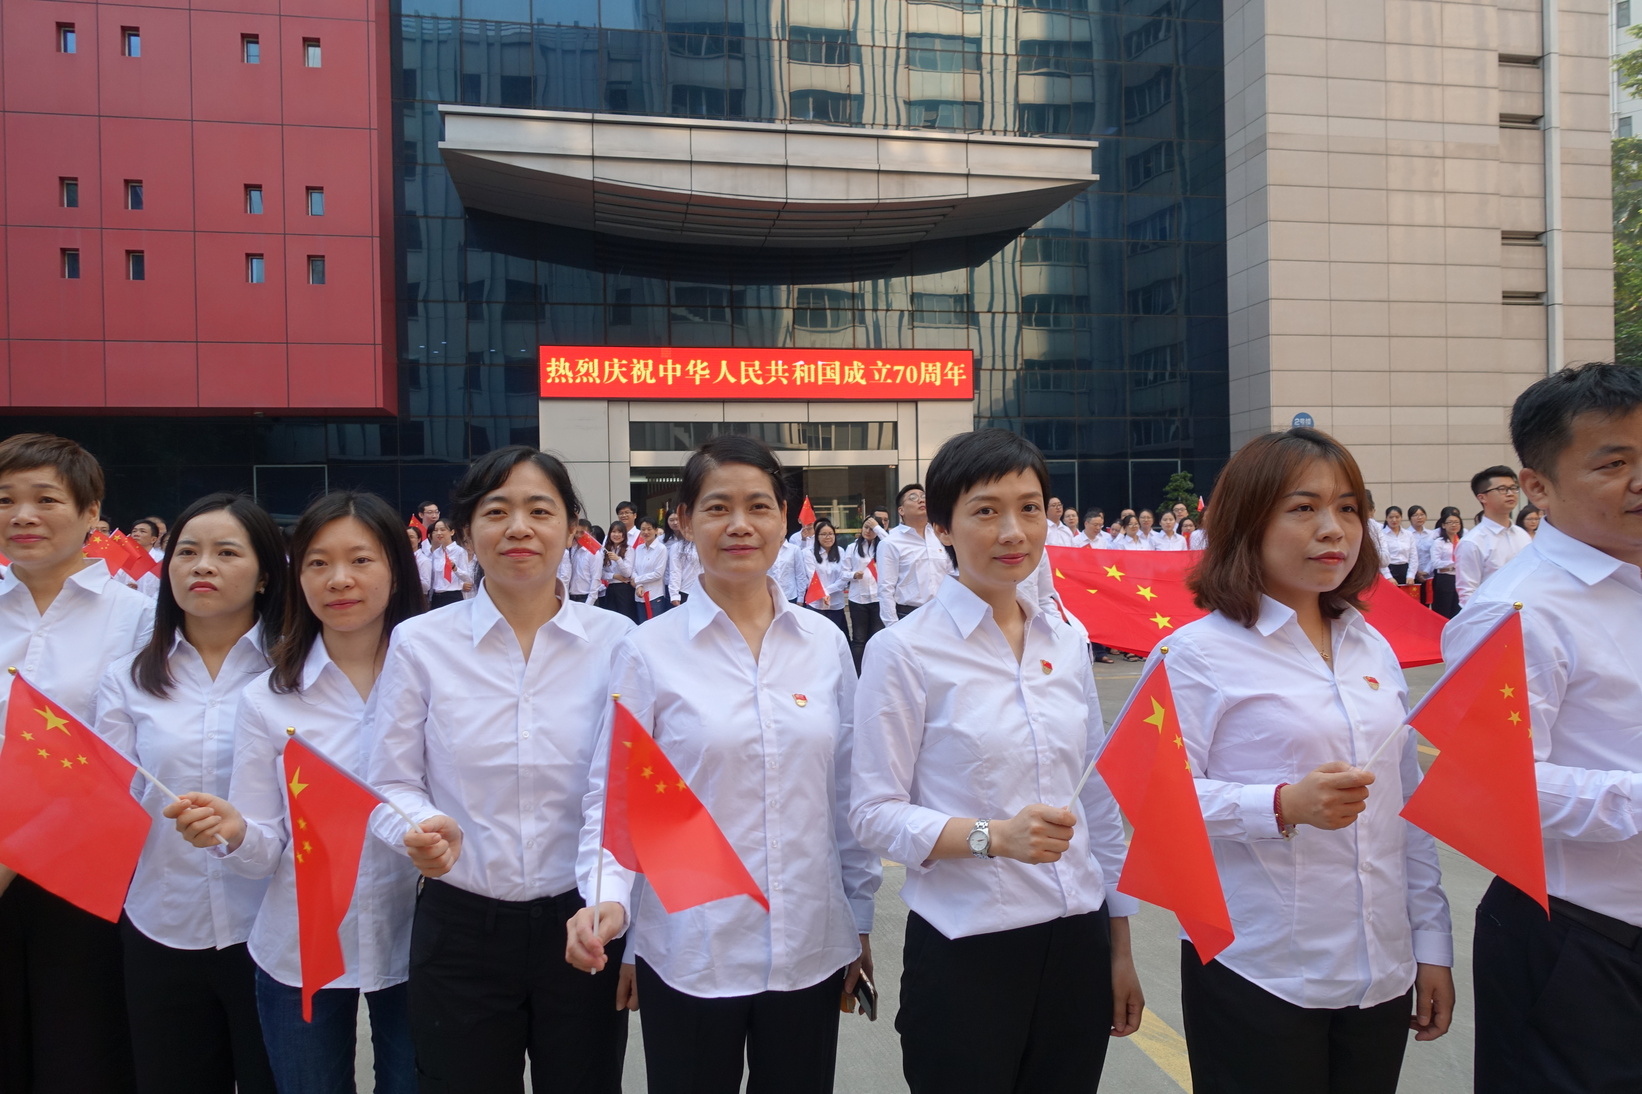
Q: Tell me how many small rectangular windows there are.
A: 12